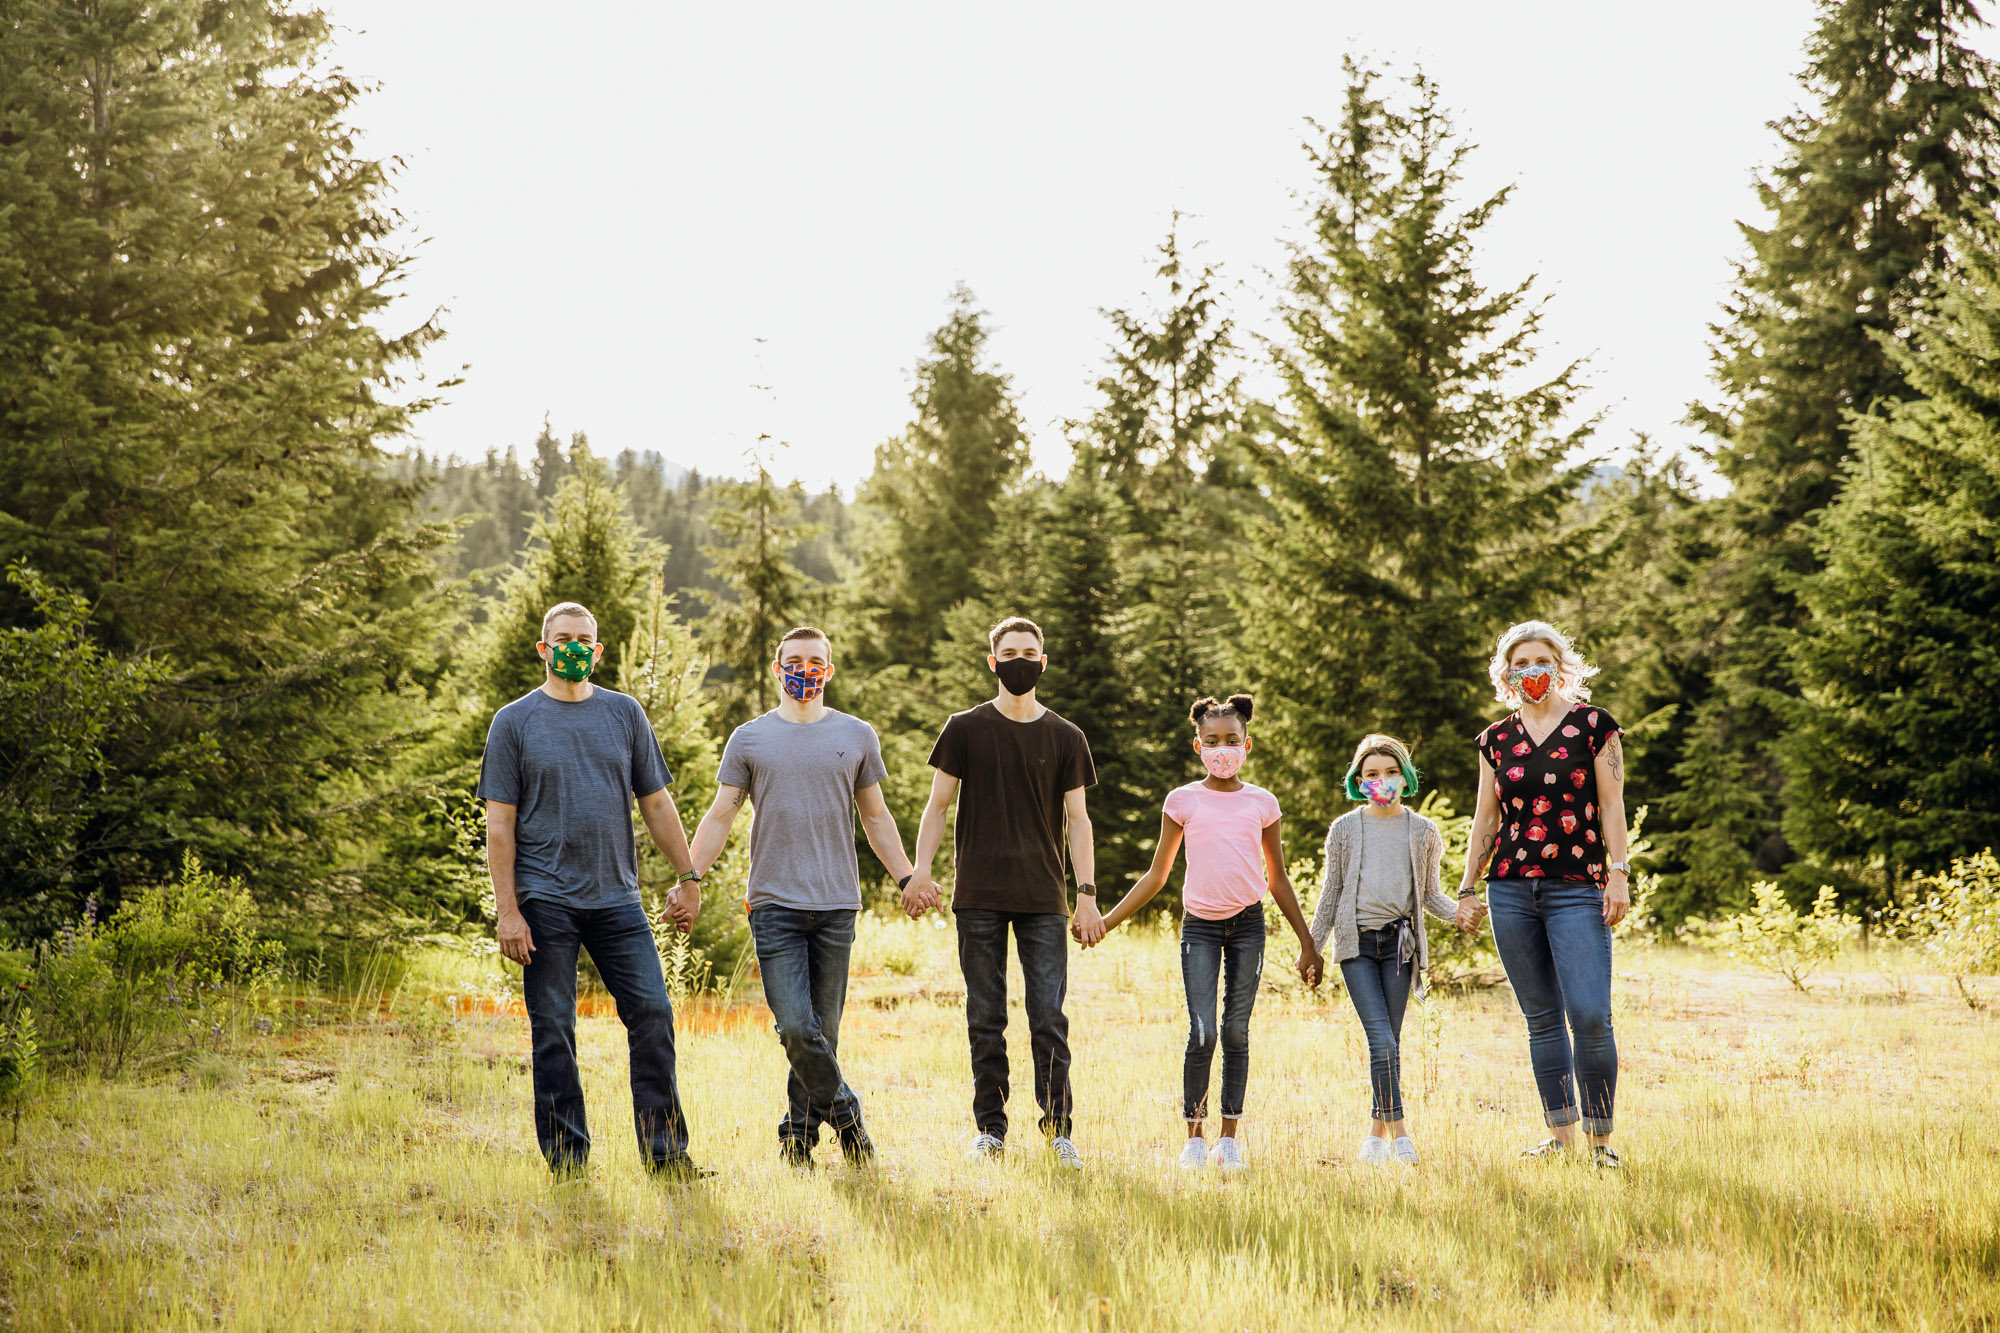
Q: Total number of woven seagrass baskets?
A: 0